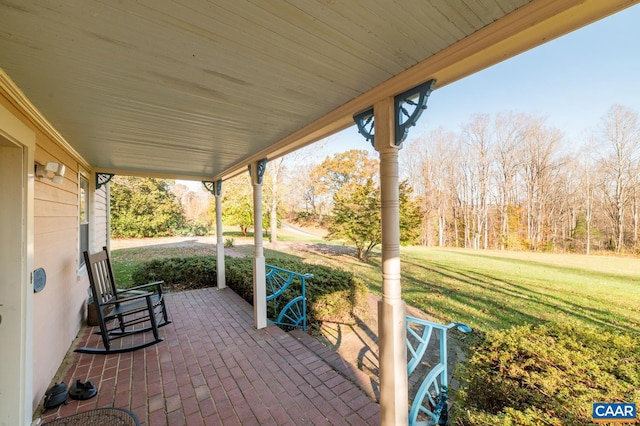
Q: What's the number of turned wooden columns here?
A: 3